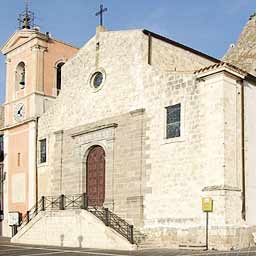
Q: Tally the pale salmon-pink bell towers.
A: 1